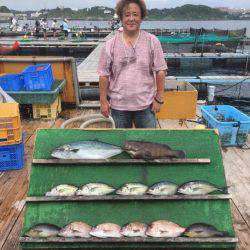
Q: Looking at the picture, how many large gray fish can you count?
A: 1